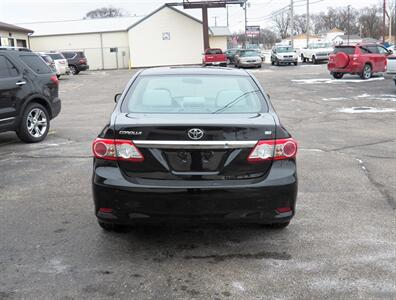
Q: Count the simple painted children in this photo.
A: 0